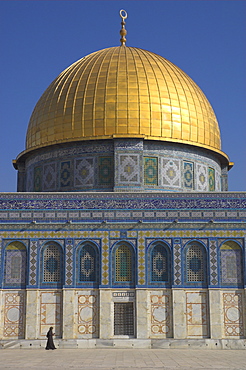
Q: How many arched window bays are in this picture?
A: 7